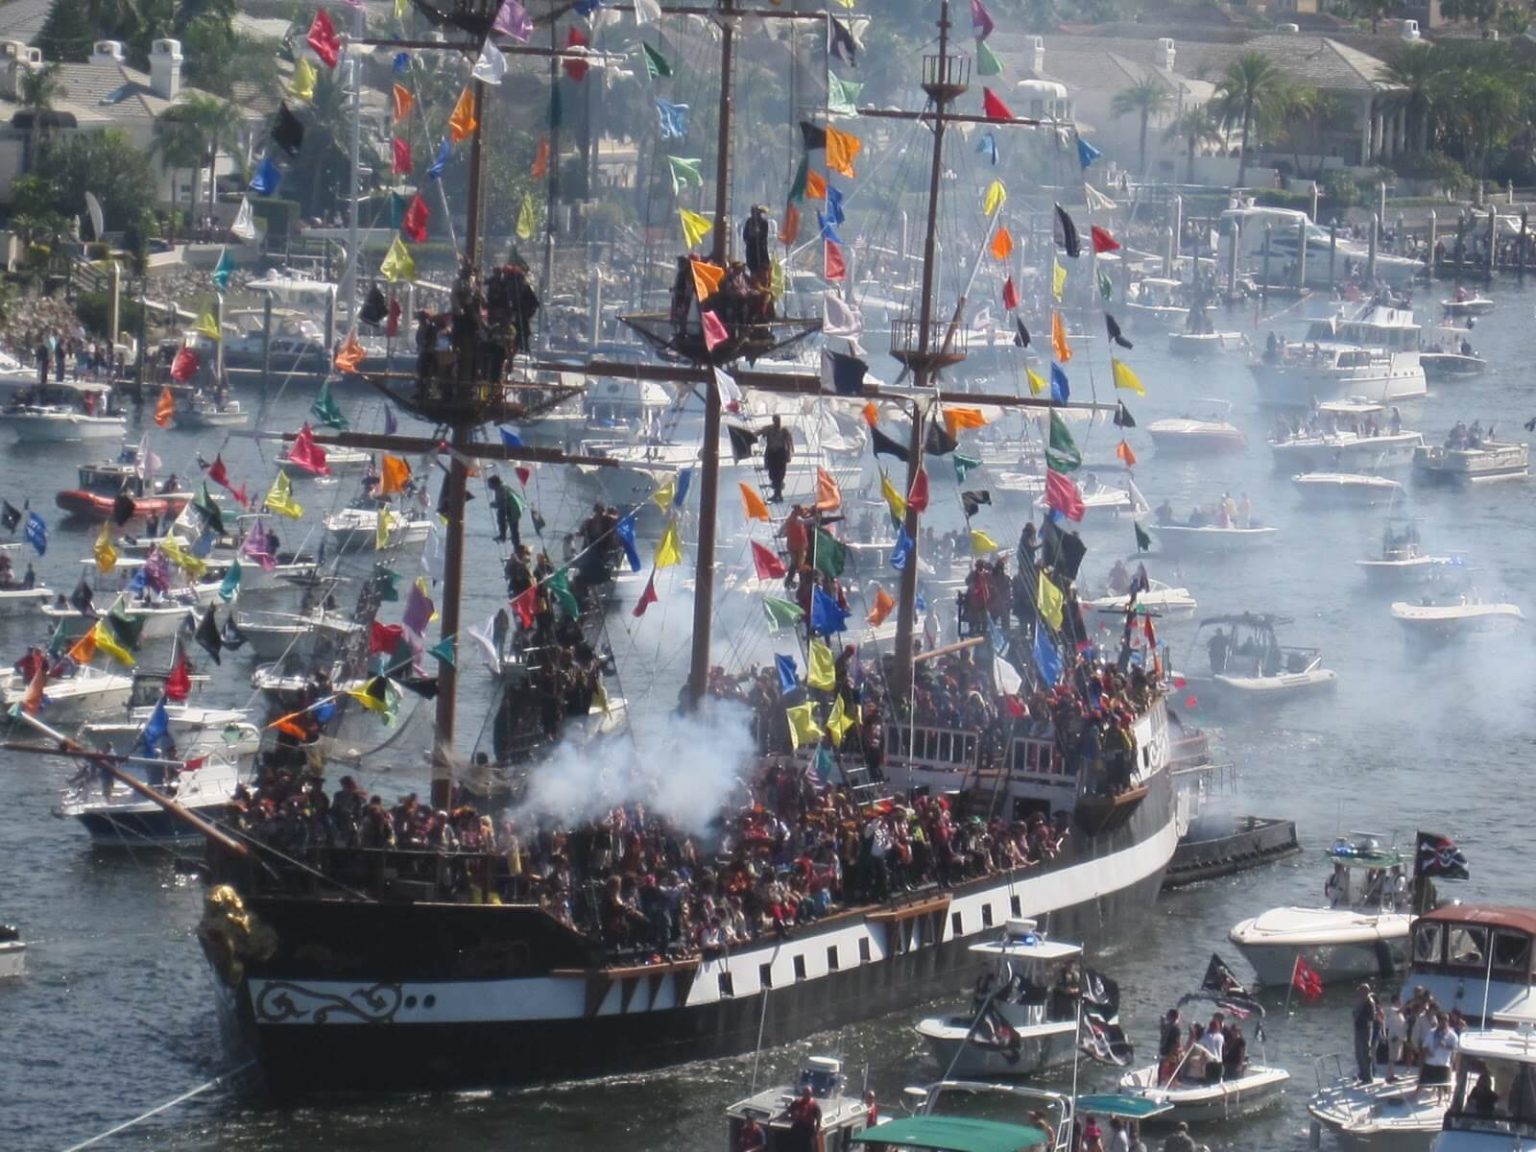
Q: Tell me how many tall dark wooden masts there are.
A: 3